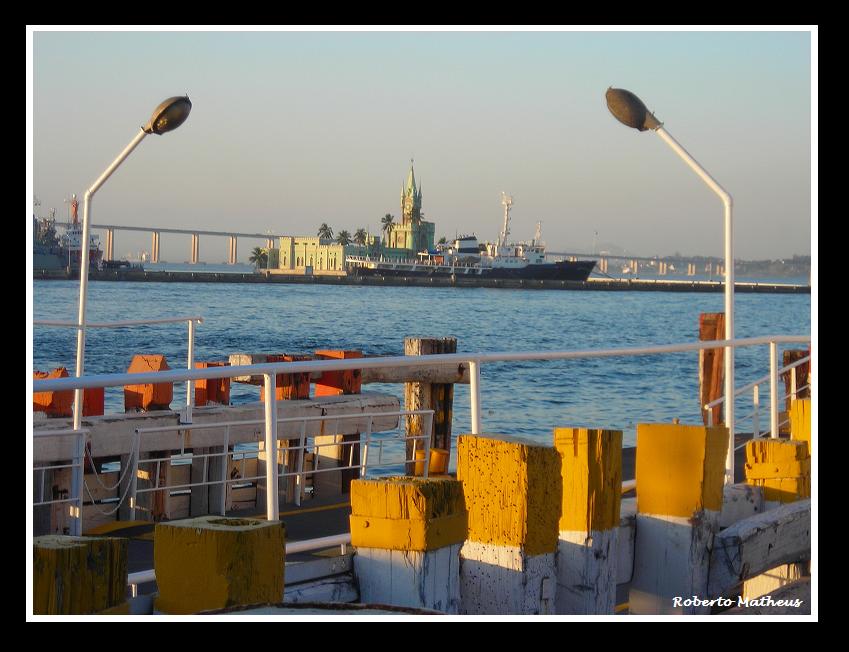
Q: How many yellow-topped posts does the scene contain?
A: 8